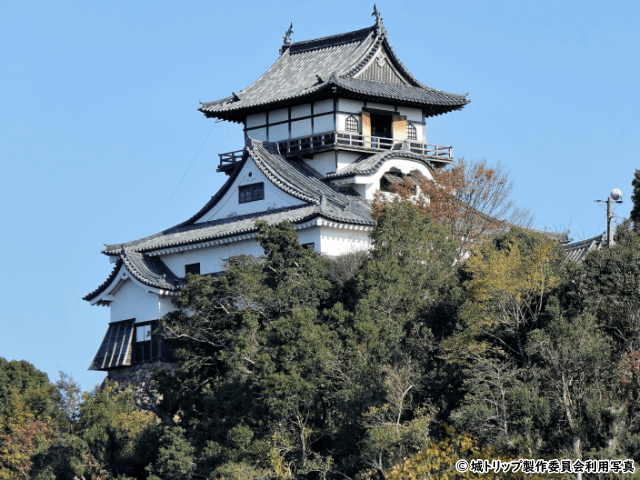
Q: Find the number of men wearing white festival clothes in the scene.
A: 0